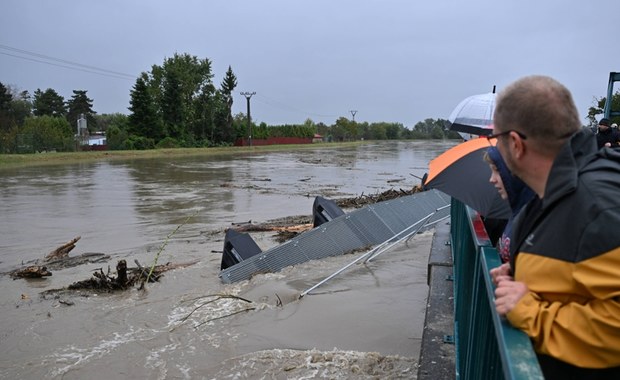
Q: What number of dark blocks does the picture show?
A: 2